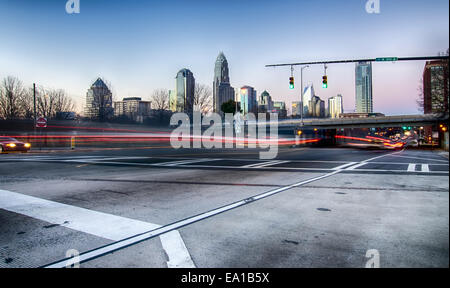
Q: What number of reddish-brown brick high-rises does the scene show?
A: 1